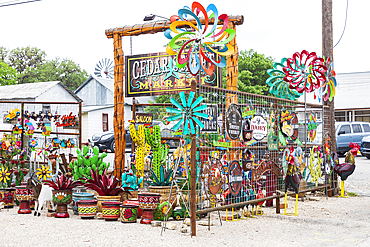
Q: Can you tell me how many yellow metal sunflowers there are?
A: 2